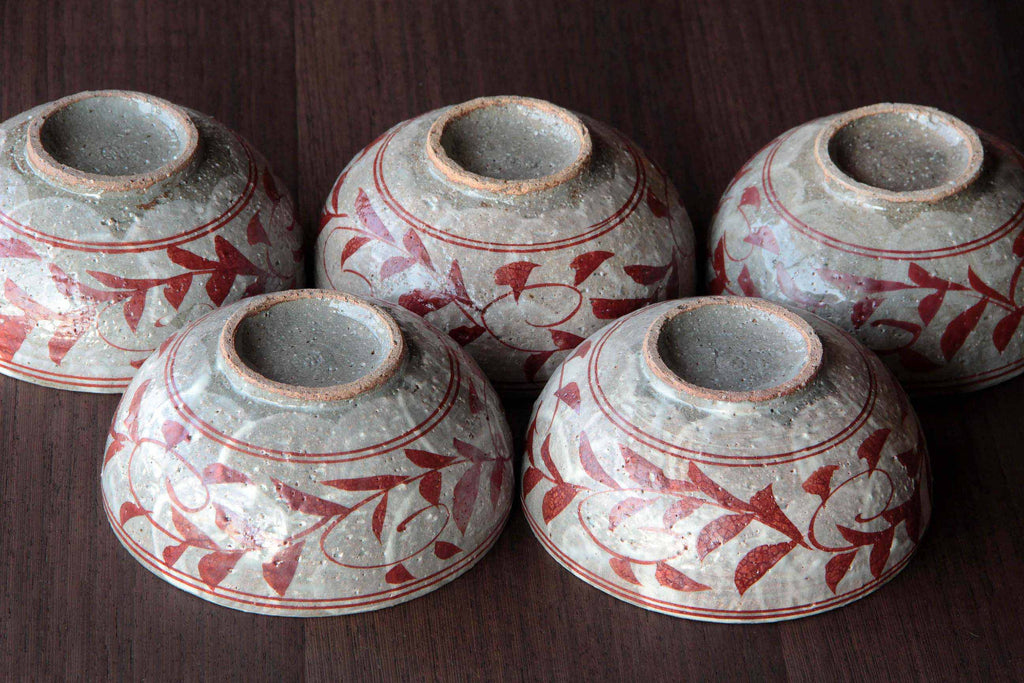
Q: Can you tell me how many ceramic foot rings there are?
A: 5